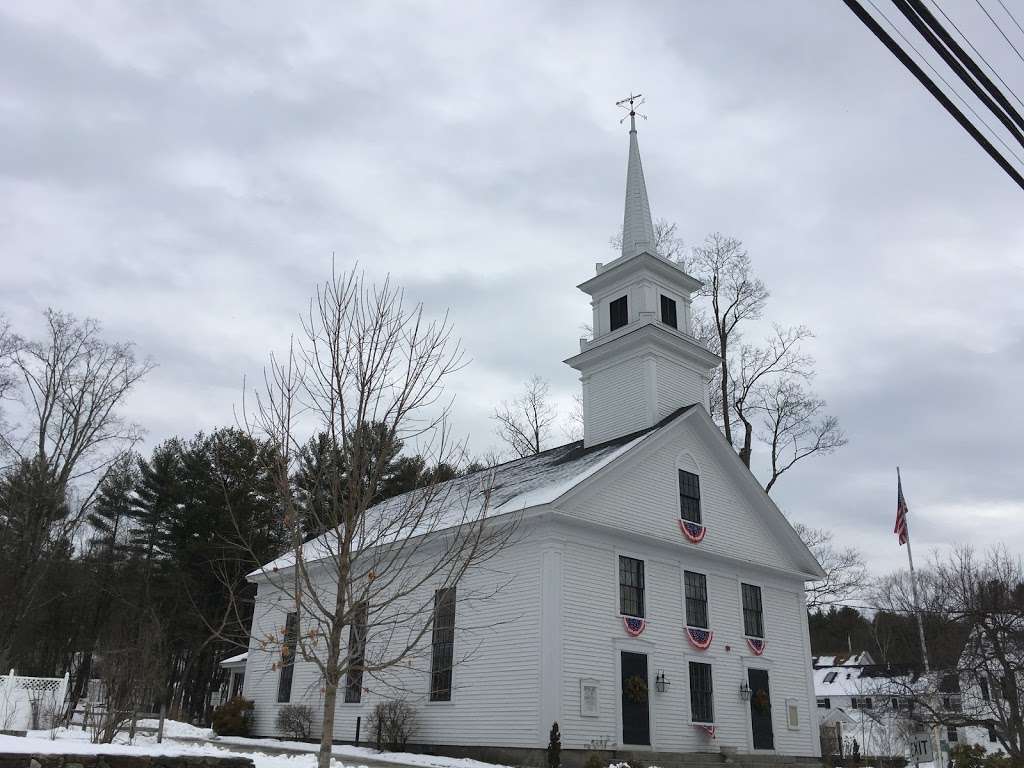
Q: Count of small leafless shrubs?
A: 2